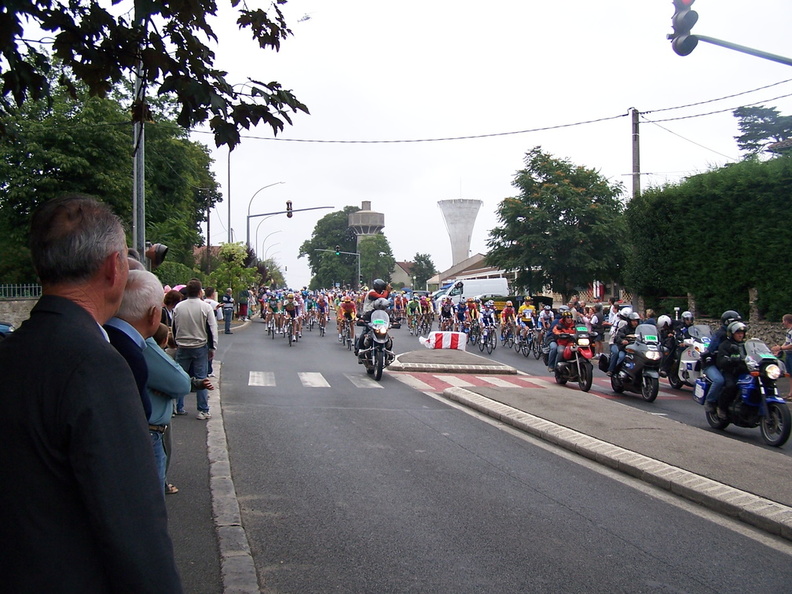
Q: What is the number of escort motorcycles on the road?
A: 5